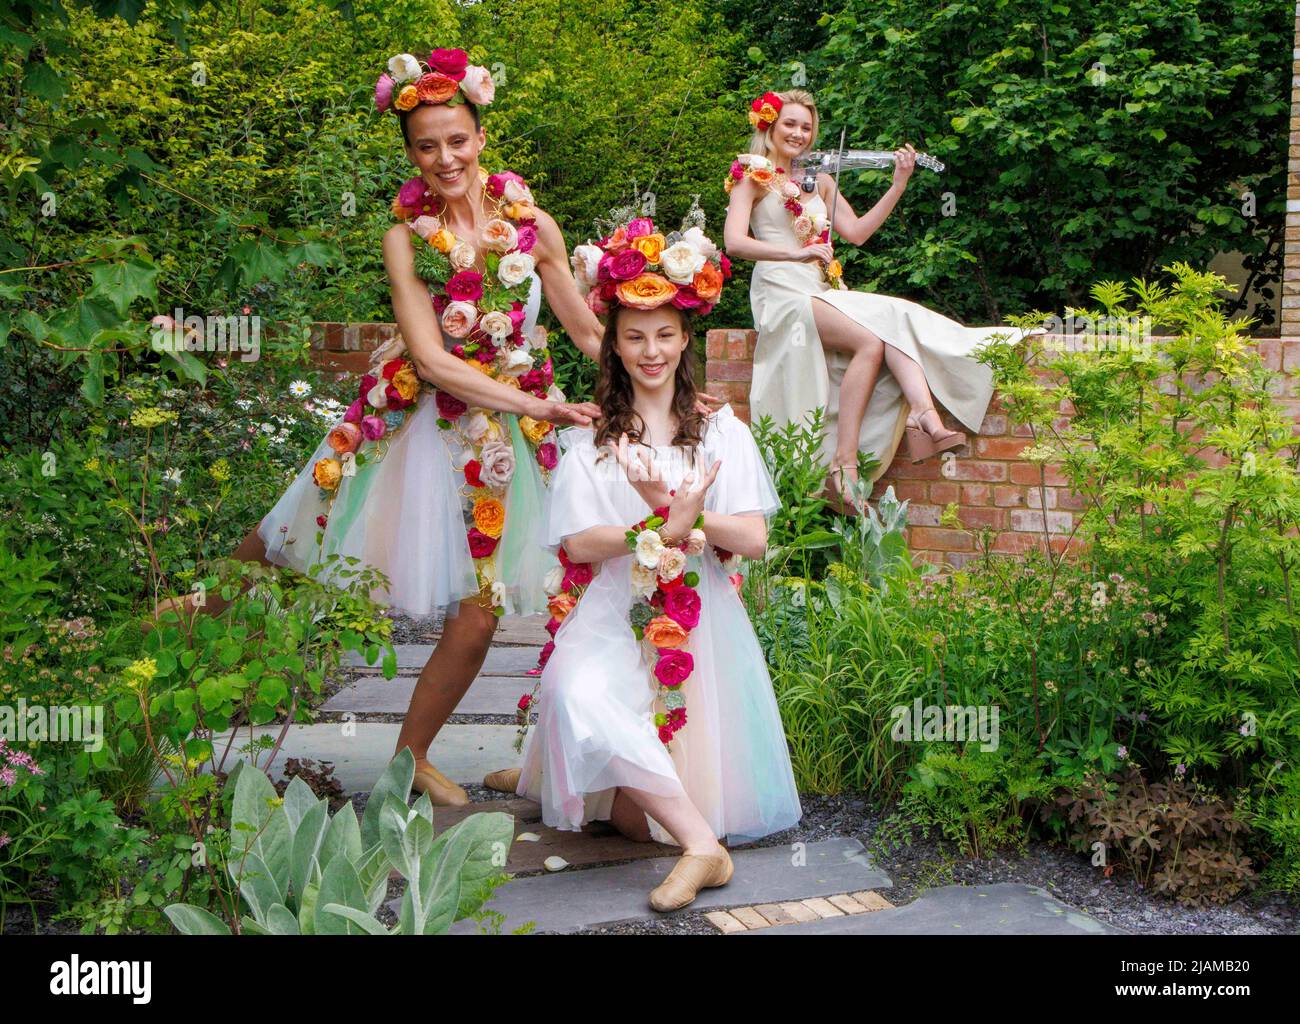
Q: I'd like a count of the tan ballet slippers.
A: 3